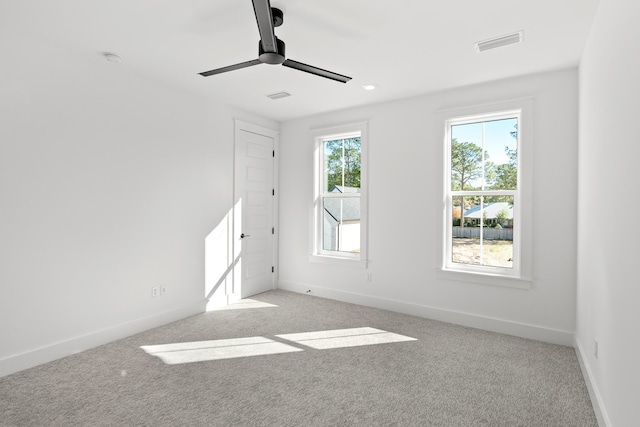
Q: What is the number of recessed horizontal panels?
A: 6